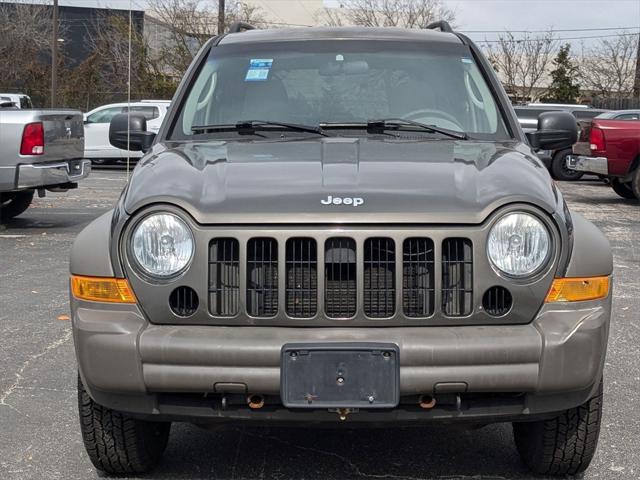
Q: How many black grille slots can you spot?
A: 7